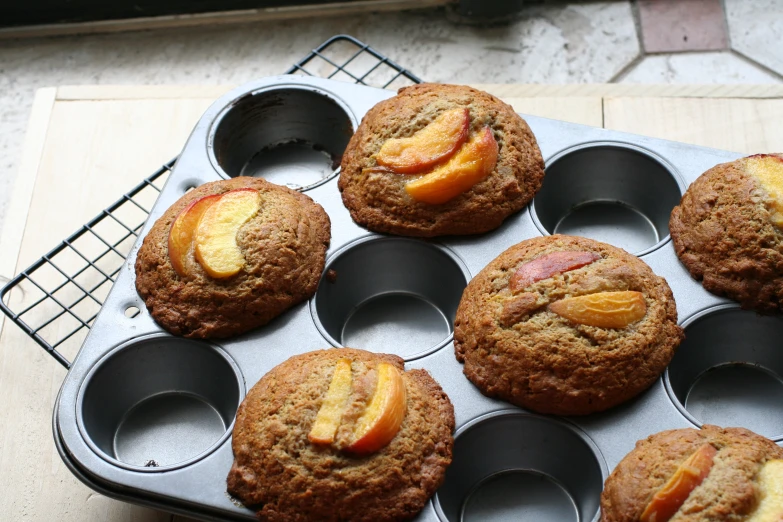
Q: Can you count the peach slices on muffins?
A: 11